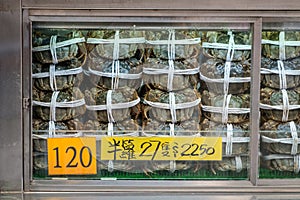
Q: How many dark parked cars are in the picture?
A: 0